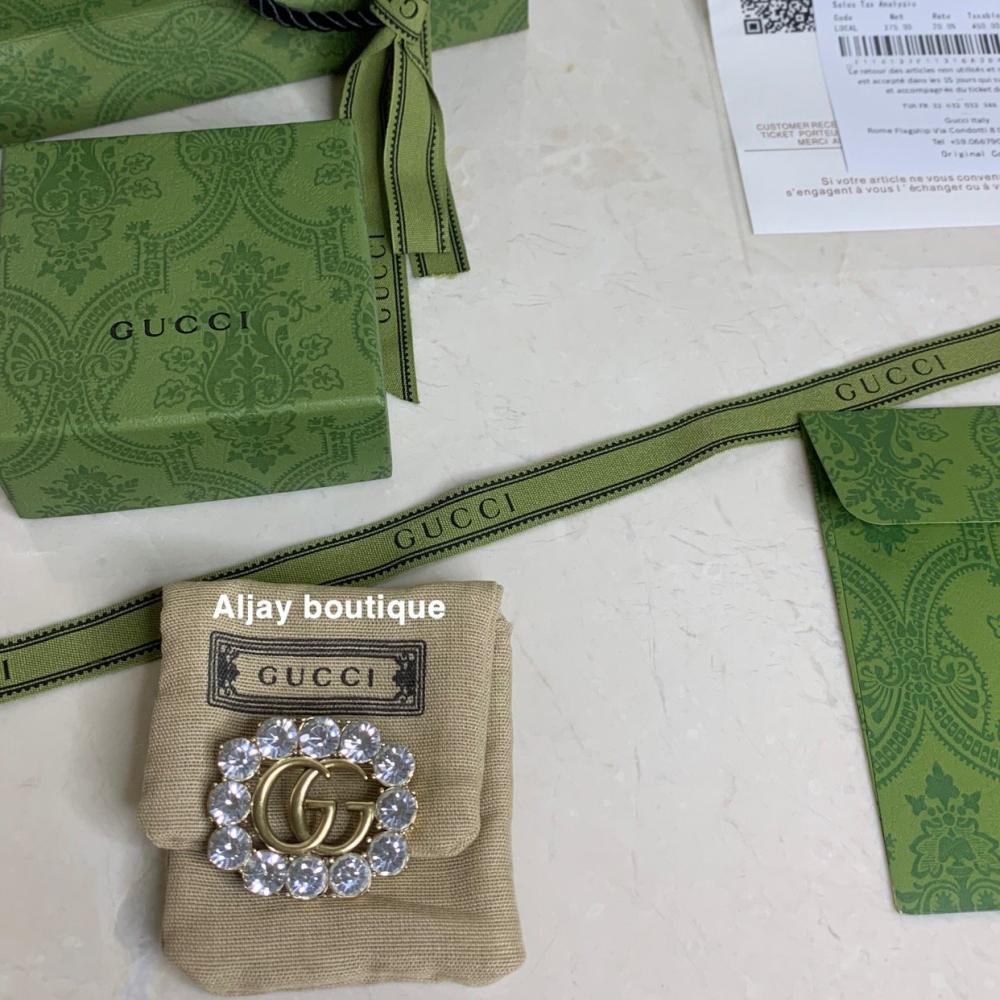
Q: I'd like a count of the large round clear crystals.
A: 12